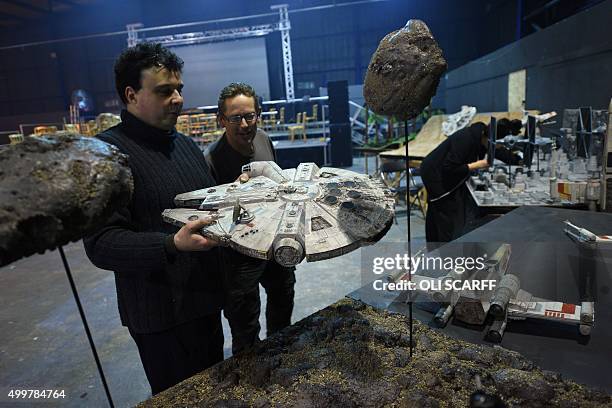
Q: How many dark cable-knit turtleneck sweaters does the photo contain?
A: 1